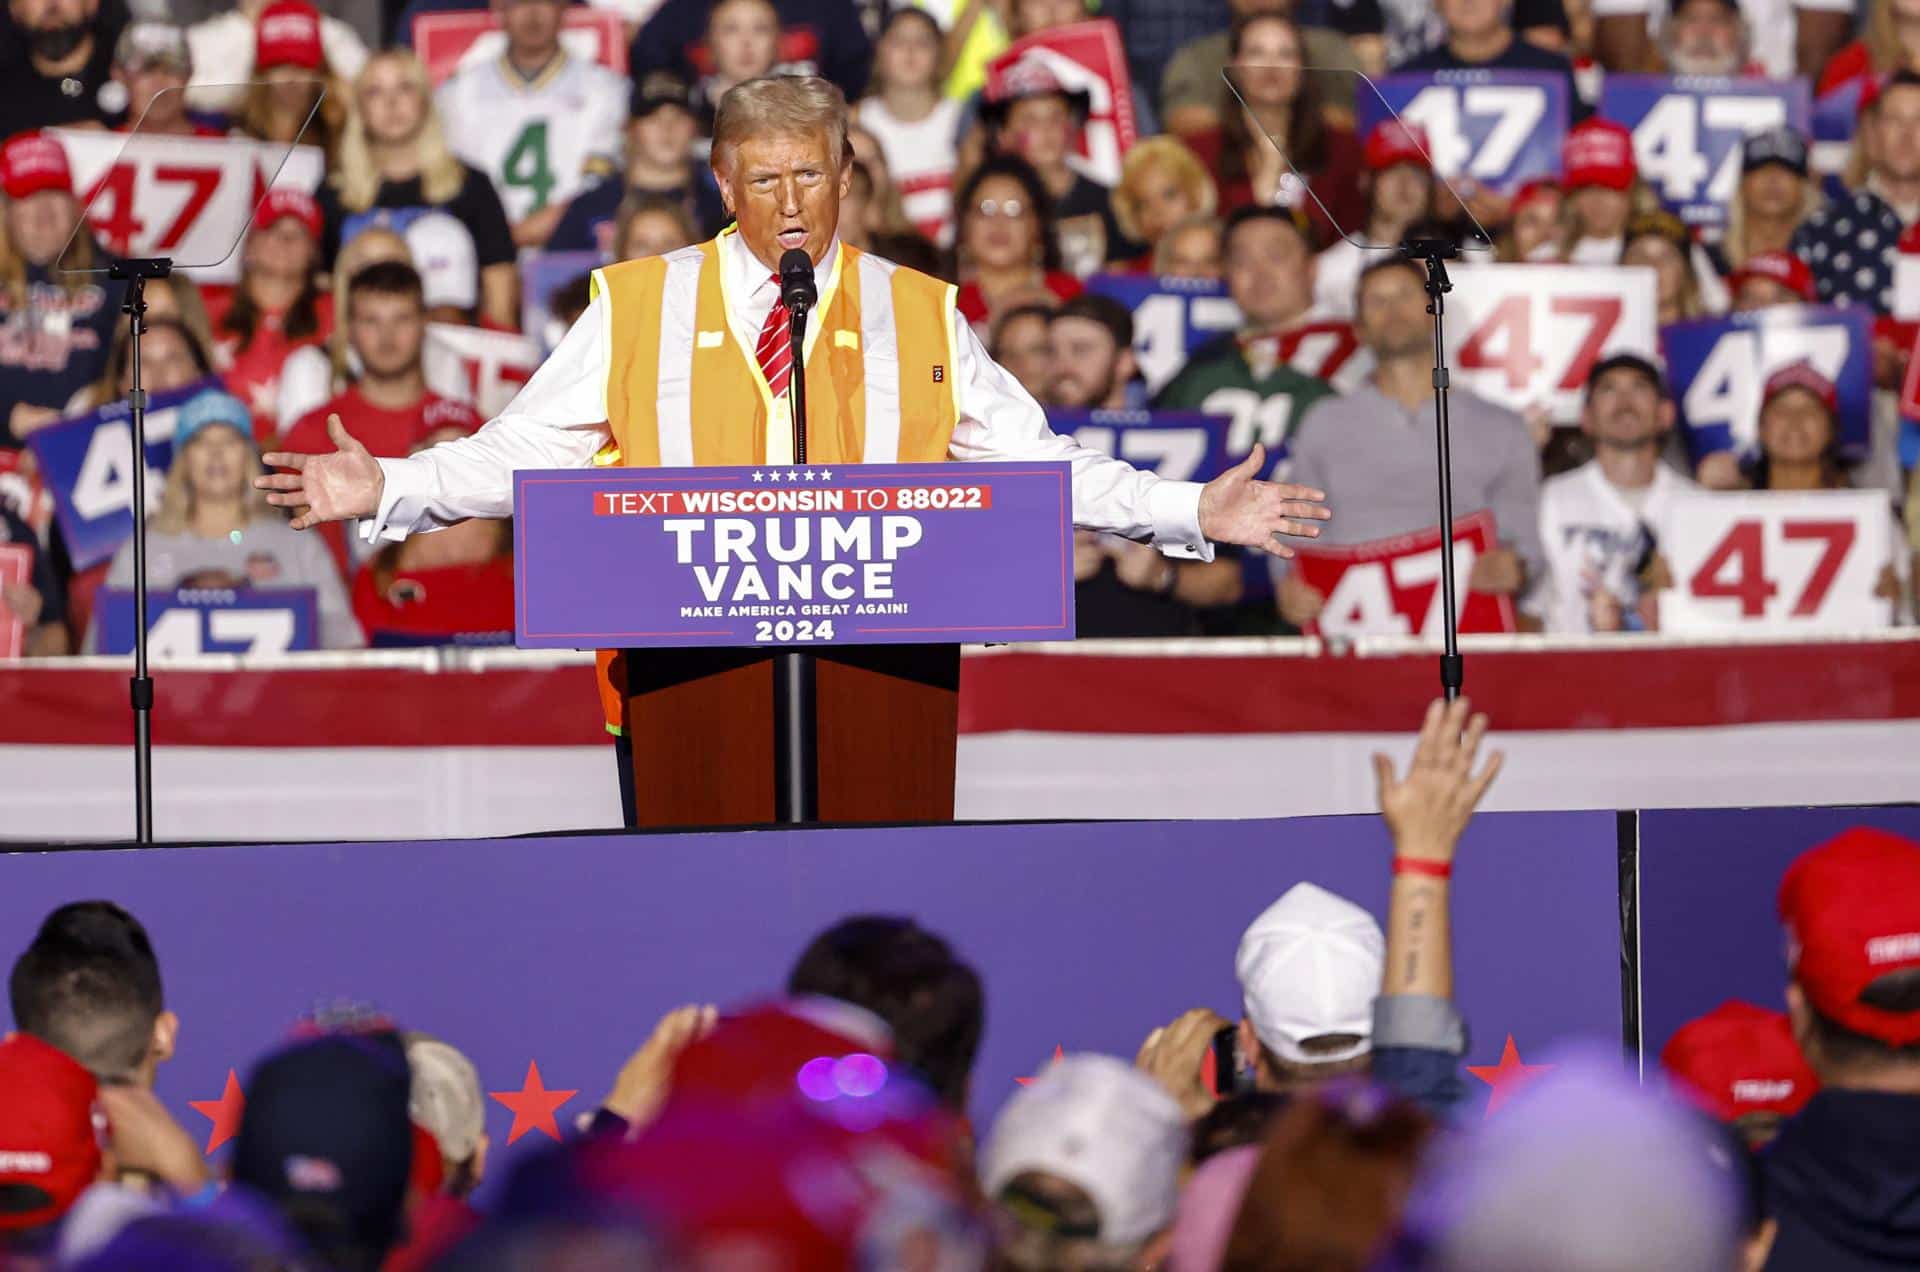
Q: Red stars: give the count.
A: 4